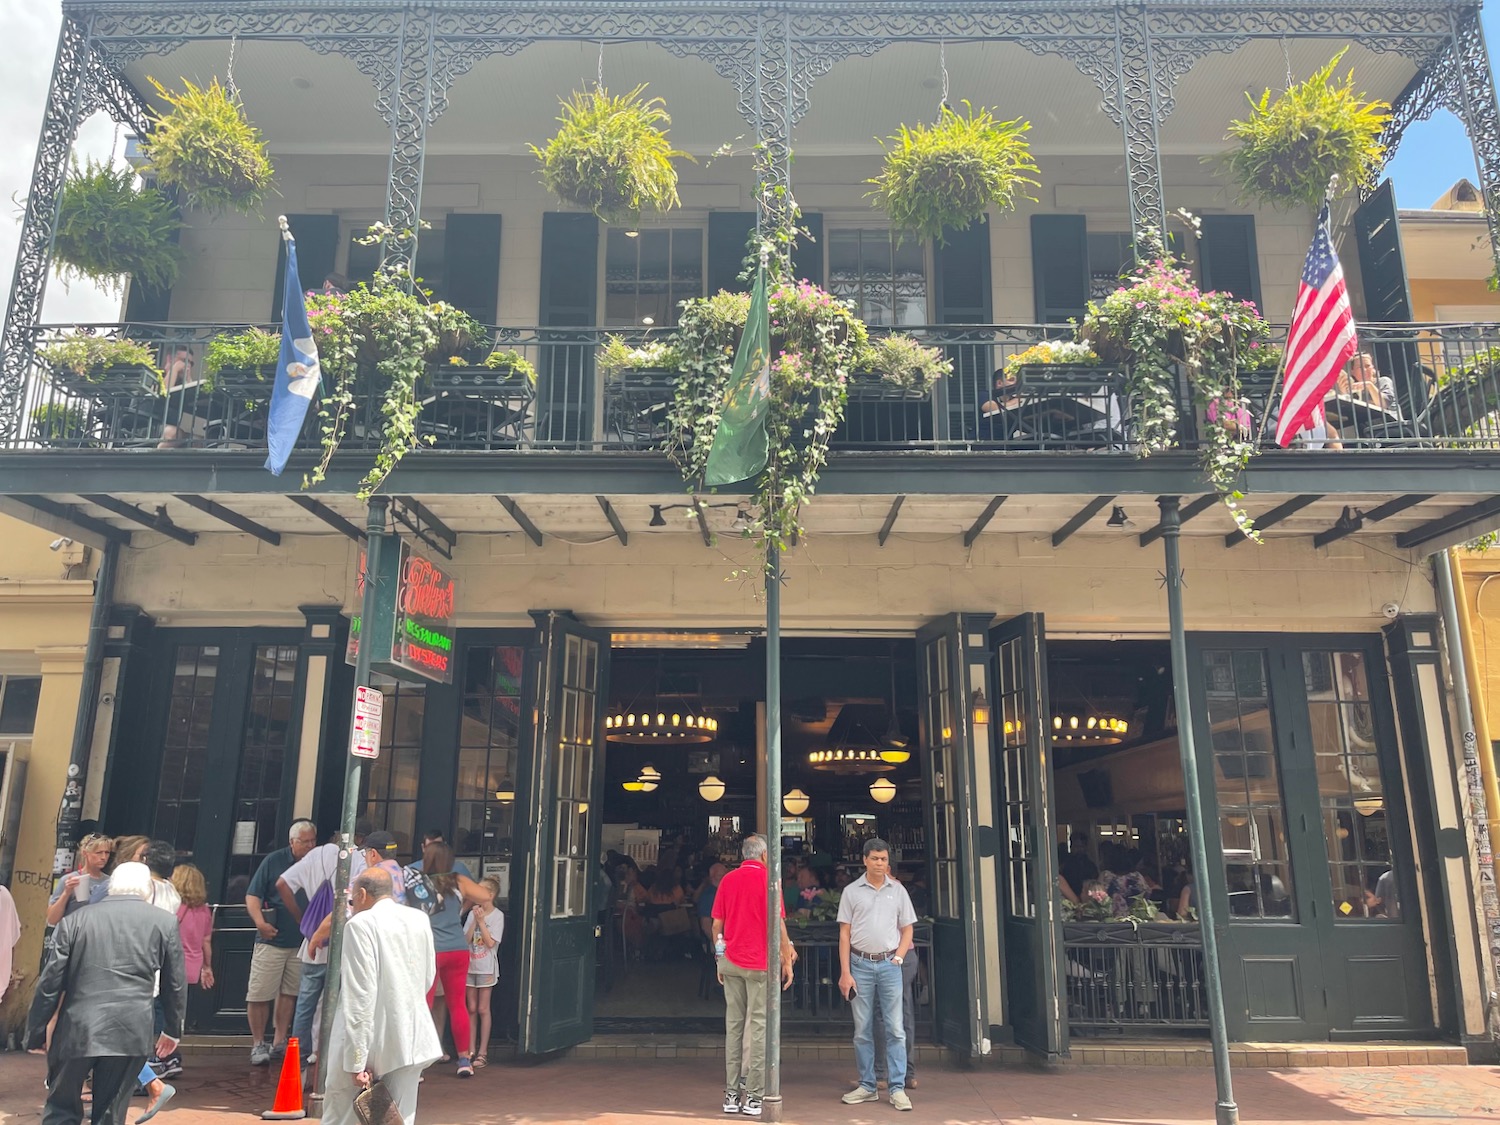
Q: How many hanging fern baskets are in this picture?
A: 5